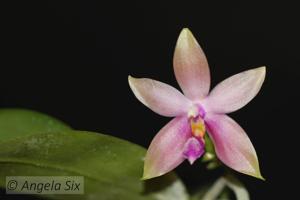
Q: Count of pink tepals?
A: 5